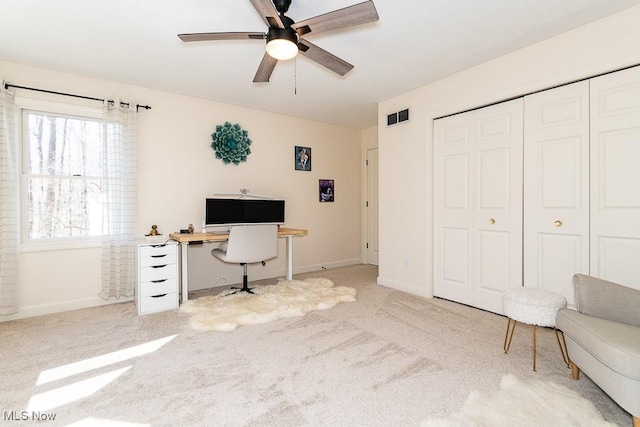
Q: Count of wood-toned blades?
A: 5